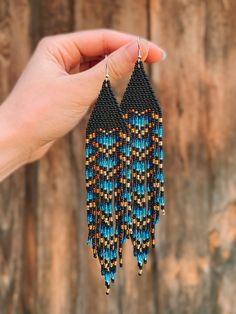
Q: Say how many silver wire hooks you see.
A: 2